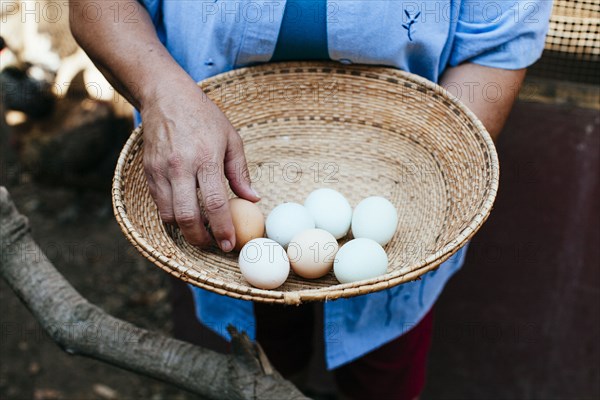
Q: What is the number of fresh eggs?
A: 7